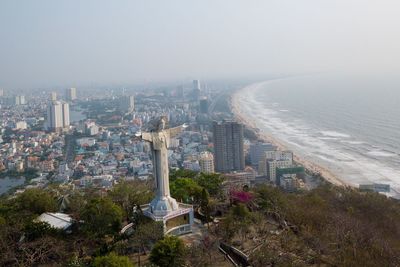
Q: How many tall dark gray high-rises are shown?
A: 1